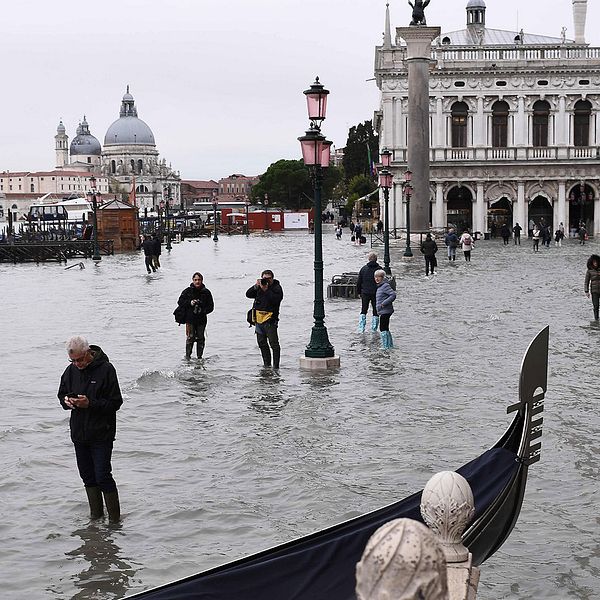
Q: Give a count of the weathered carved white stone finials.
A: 2